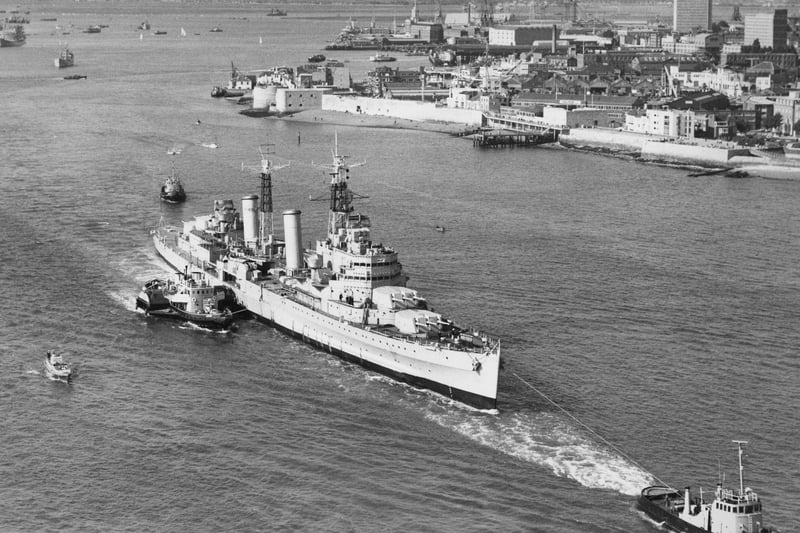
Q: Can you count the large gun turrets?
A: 2